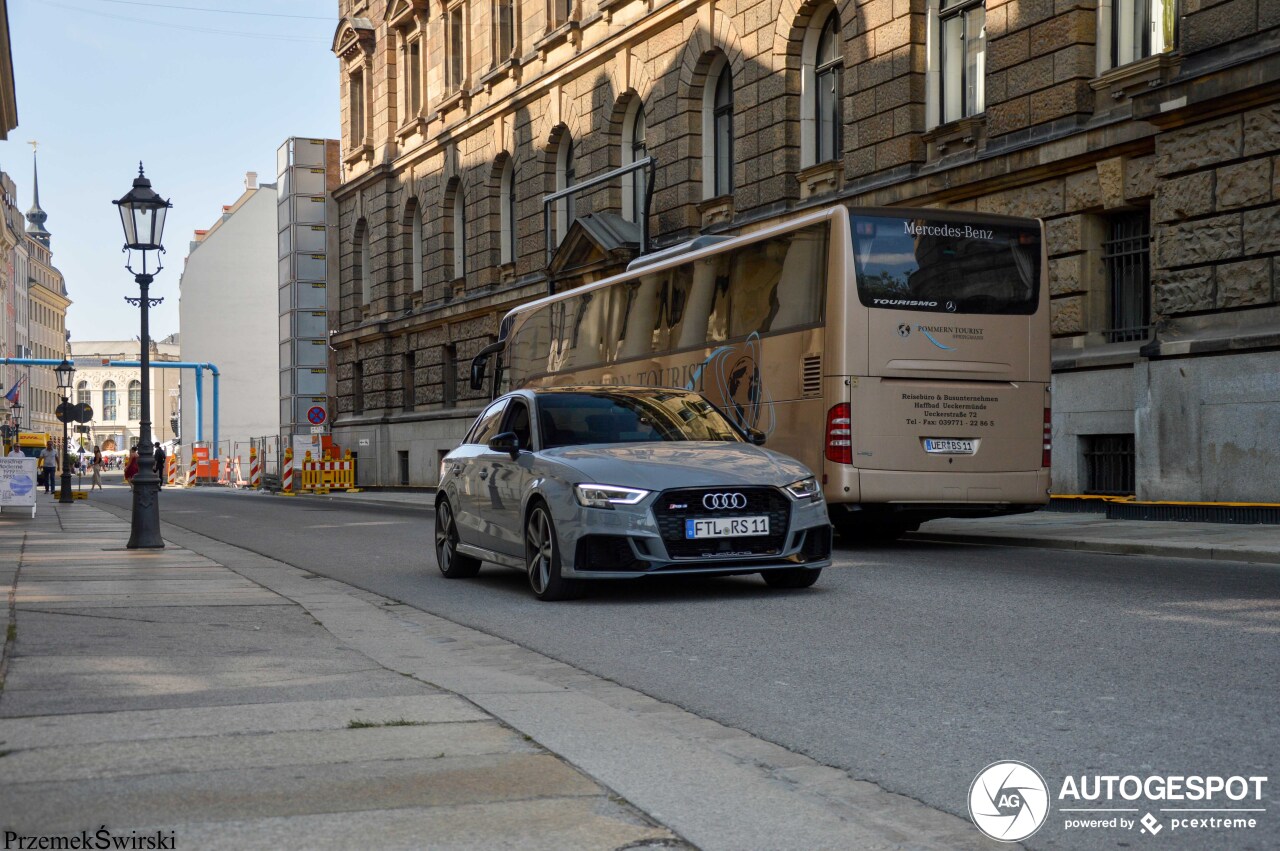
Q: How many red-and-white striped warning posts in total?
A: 4